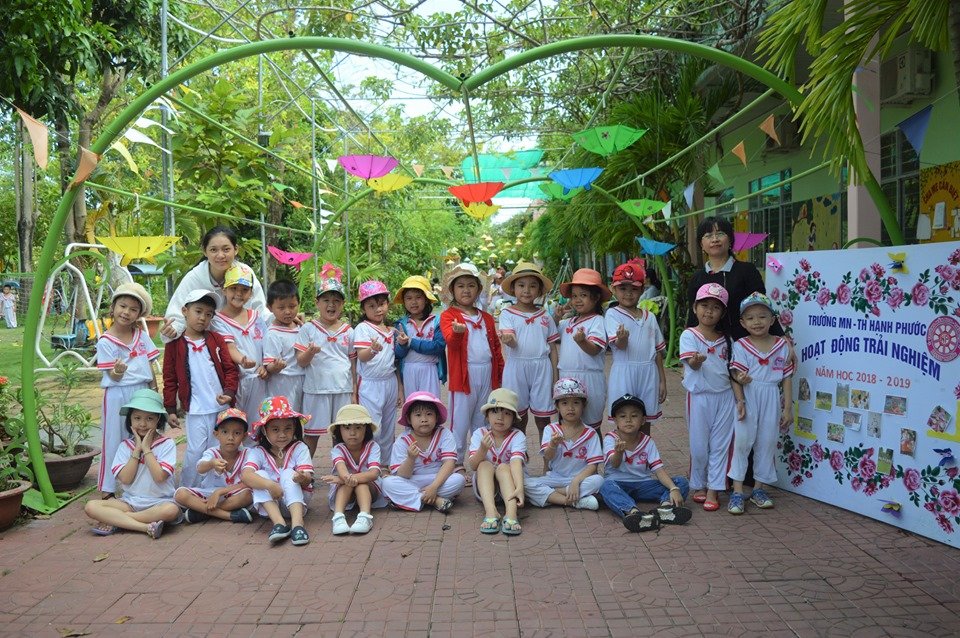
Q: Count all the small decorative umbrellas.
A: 12